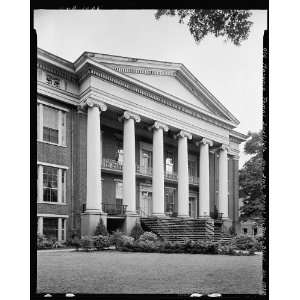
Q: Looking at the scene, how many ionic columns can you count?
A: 6